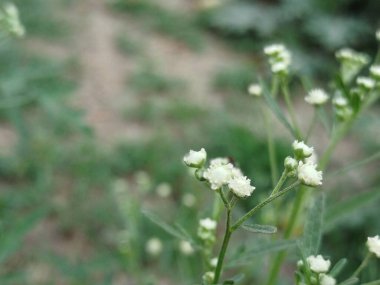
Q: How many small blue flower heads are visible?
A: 0